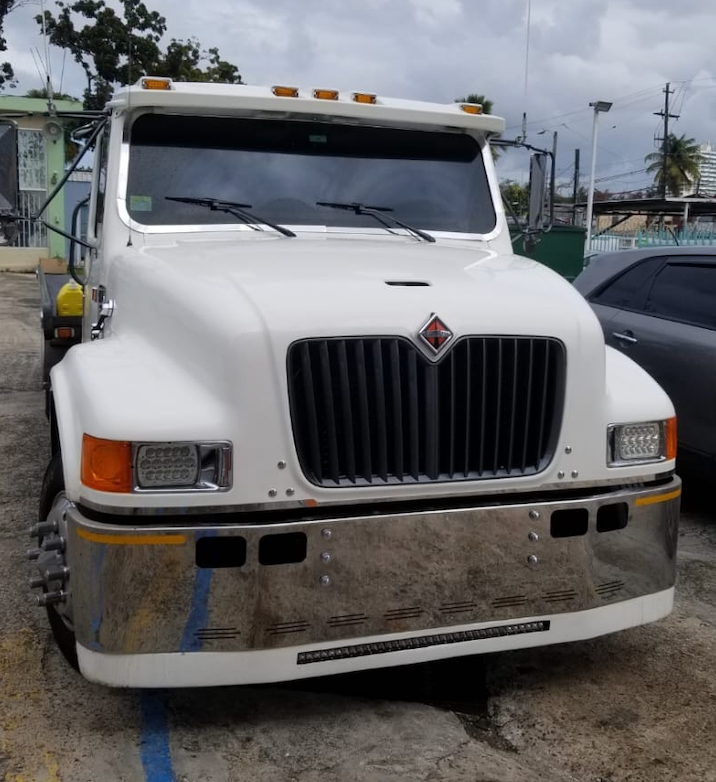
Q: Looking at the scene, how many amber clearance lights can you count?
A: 5